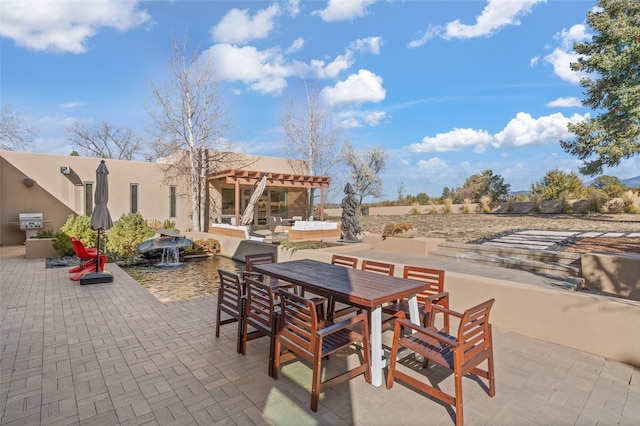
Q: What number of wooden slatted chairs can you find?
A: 8